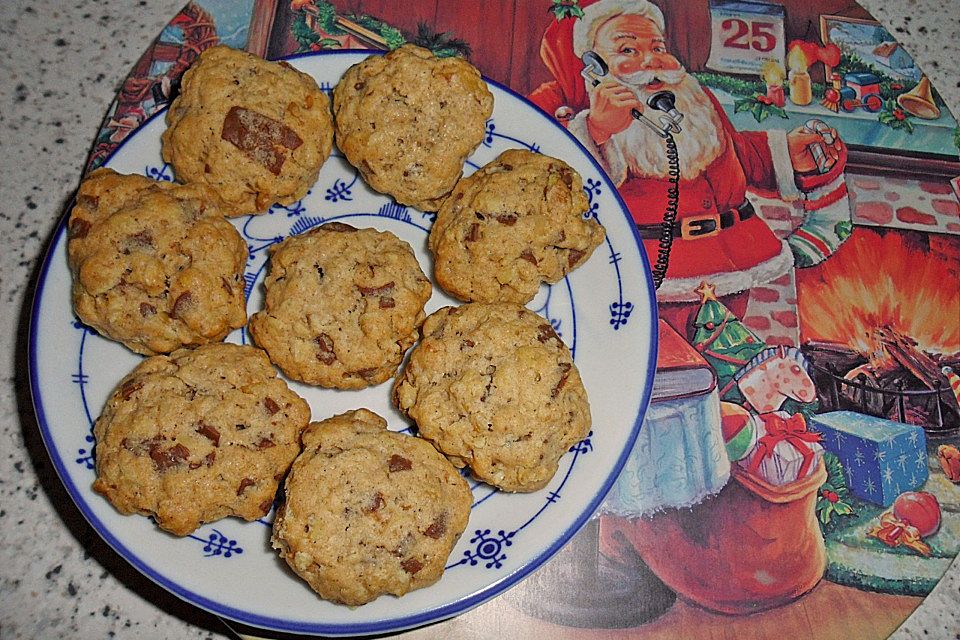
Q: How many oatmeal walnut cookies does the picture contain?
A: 8